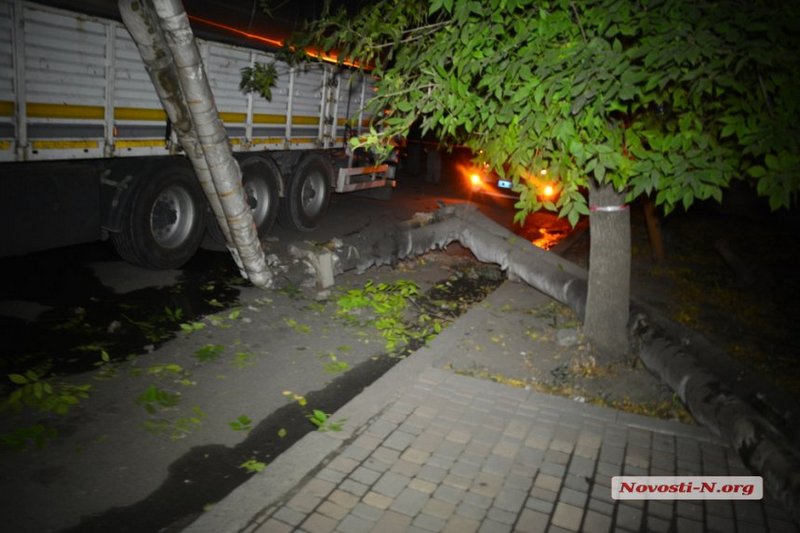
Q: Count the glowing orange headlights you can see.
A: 2